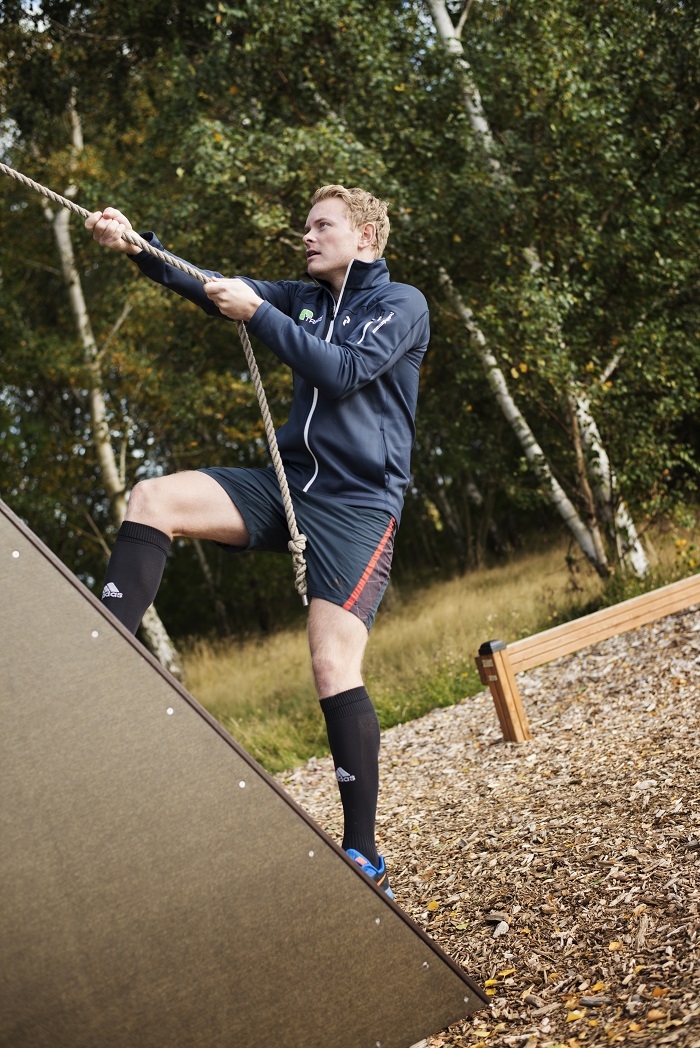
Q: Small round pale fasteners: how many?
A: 9